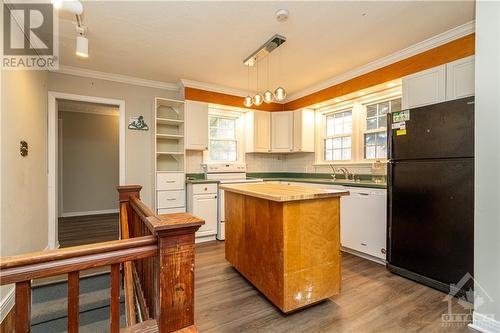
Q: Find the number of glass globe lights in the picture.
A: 4